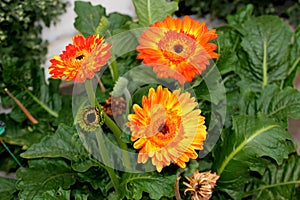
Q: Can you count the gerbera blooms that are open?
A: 3